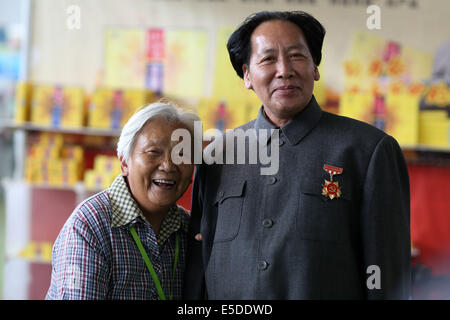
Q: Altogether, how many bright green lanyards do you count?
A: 1